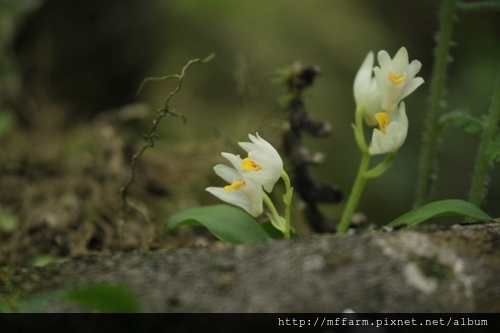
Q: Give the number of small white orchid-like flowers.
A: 5